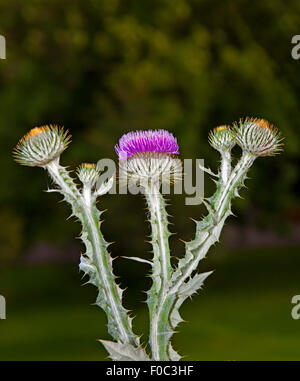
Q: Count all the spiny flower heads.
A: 5